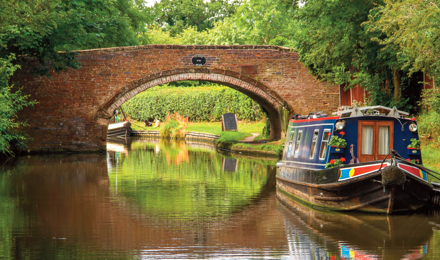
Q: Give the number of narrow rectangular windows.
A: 4